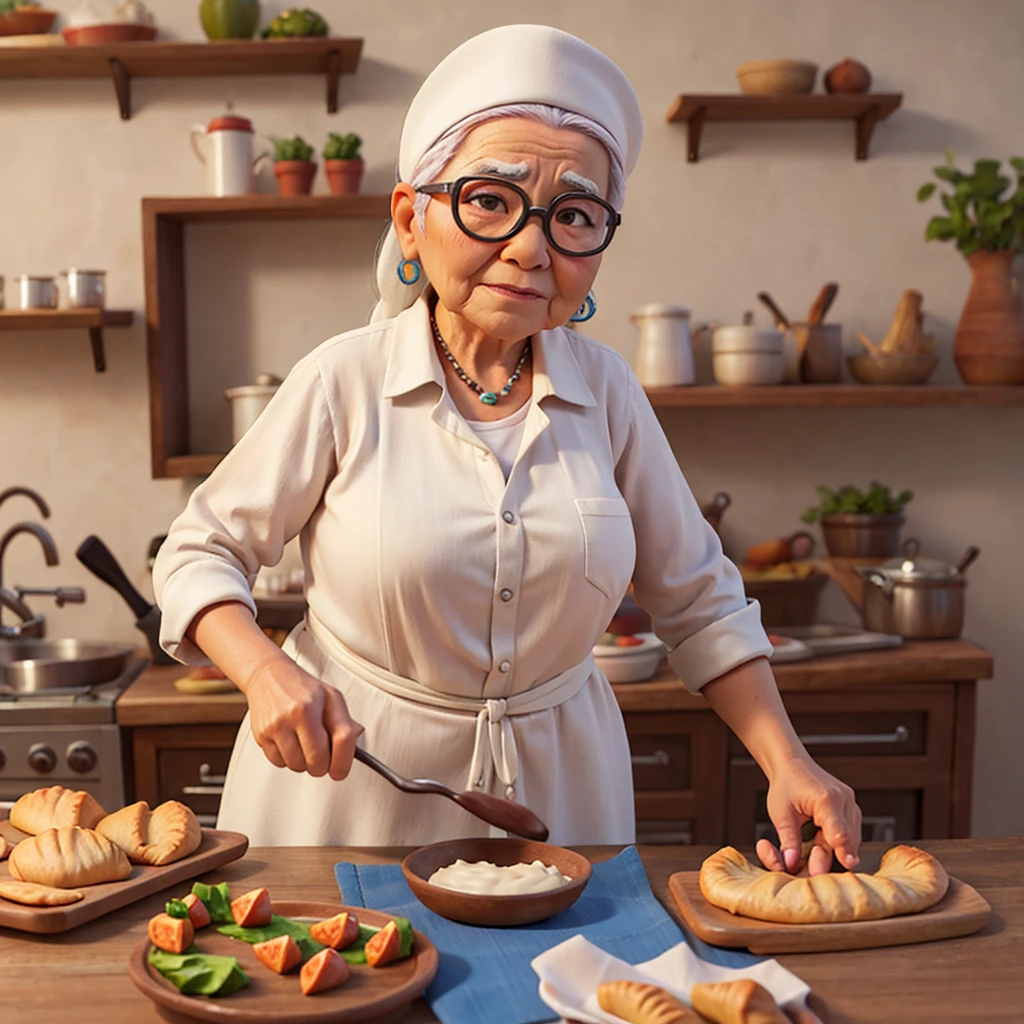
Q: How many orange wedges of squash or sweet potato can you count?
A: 7